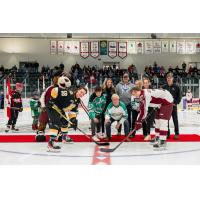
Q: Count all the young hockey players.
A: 2